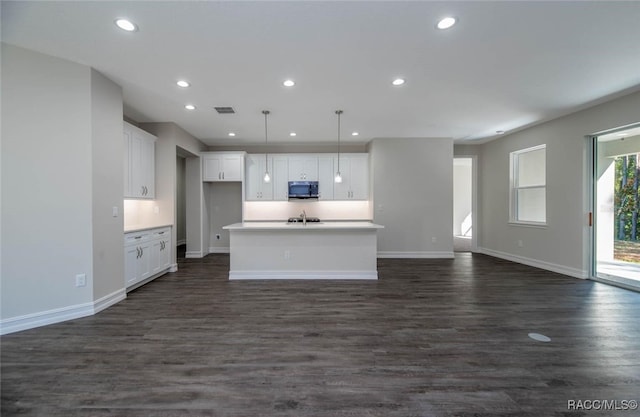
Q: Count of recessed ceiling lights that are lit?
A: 9